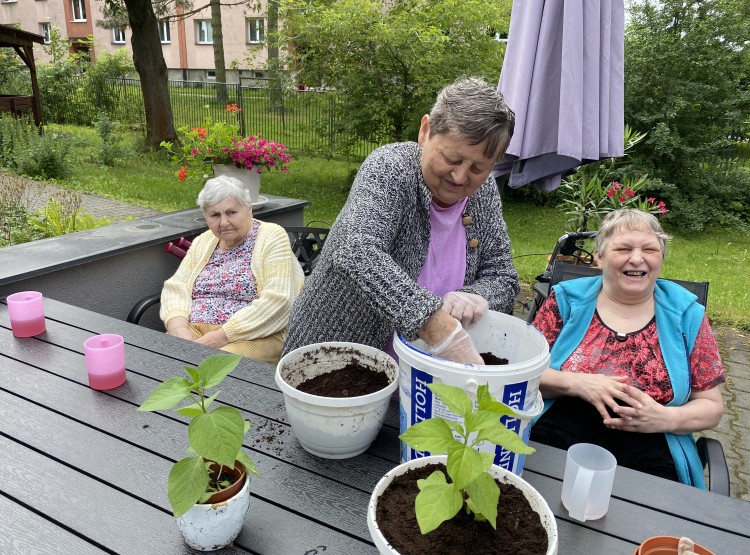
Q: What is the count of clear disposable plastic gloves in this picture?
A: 2